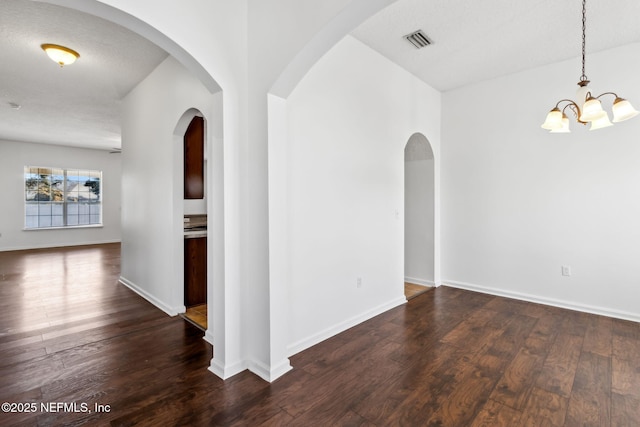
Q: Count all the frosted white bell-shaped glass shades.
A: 5